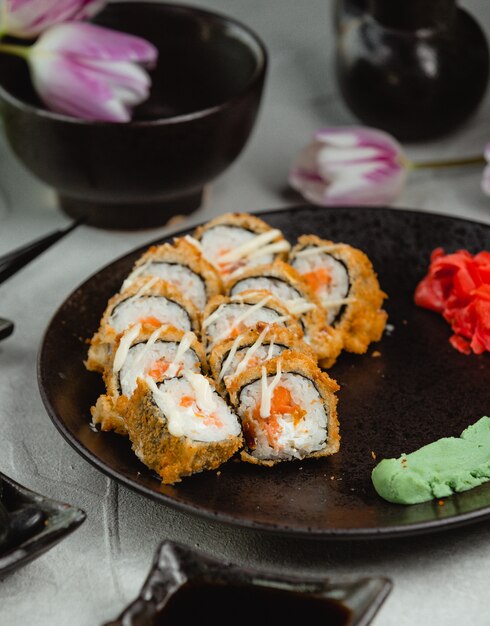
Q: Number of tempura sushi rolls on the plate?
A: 10